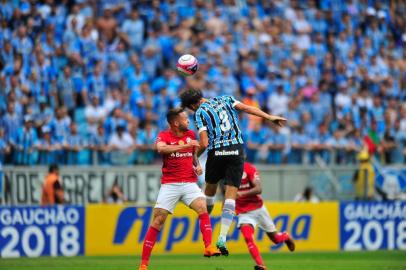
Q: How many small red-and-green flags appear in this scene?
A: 1